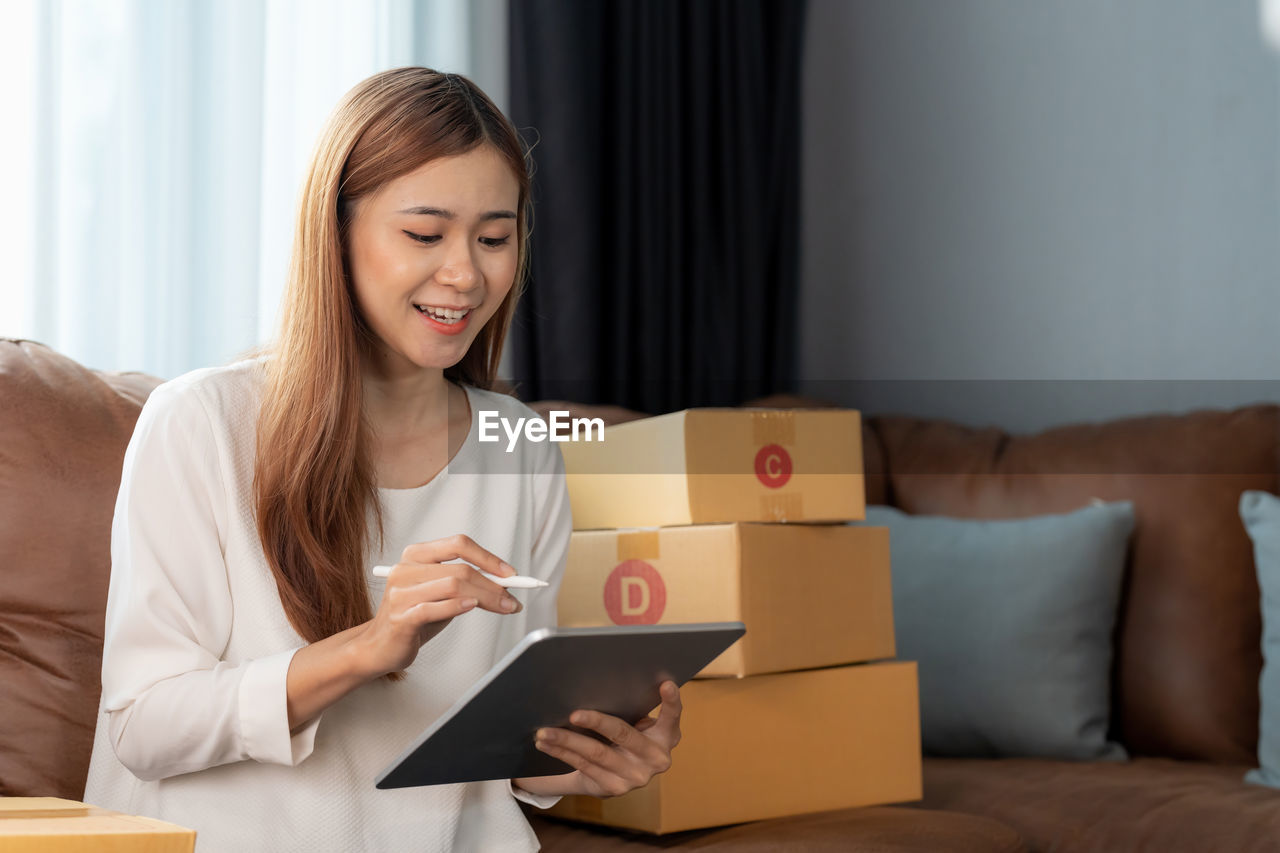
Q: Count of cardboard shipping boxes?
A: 4